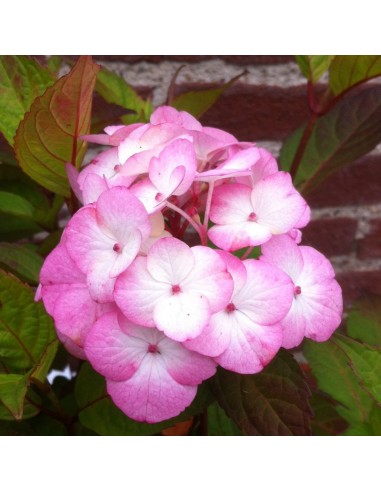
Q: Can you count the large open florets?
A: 6